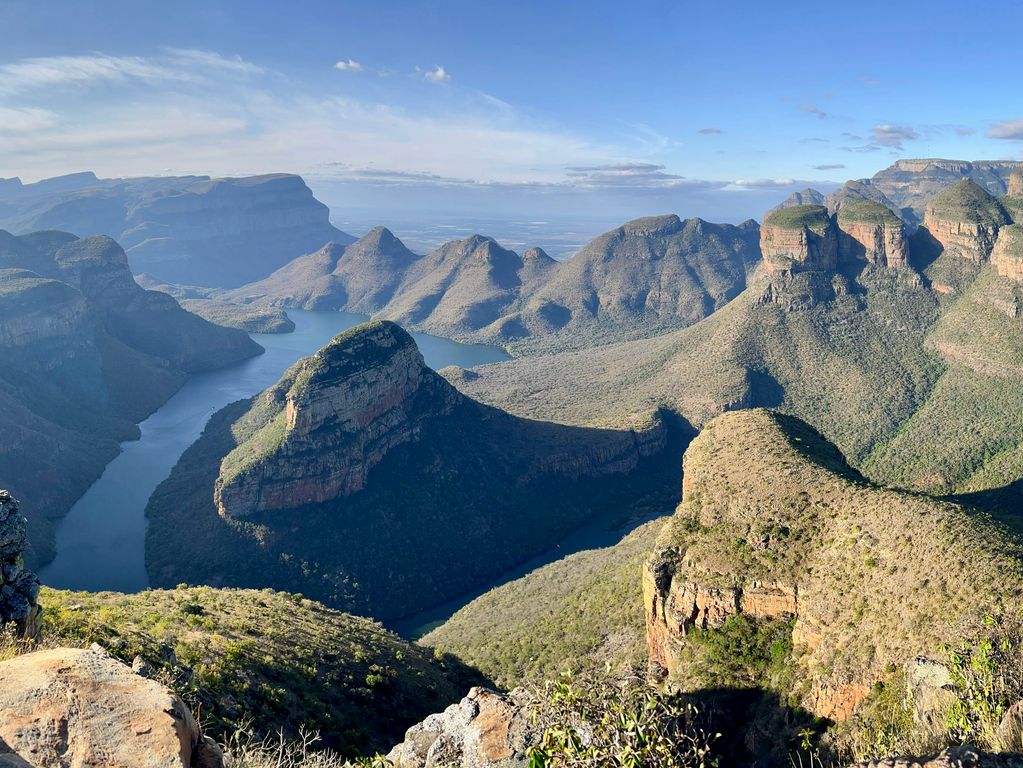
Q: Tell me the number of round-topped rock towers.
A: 3